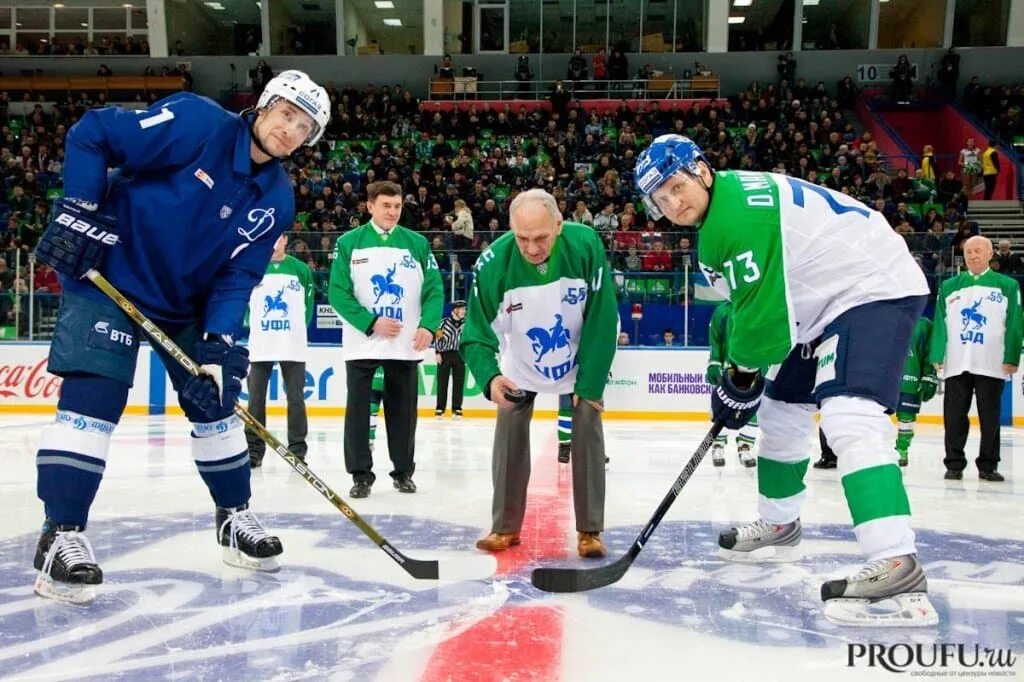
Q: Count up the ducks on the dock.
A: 0